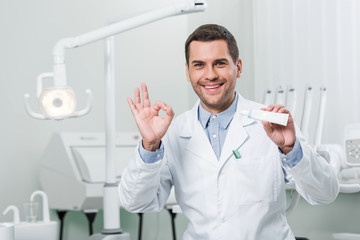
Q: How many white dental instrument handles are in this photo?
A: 5